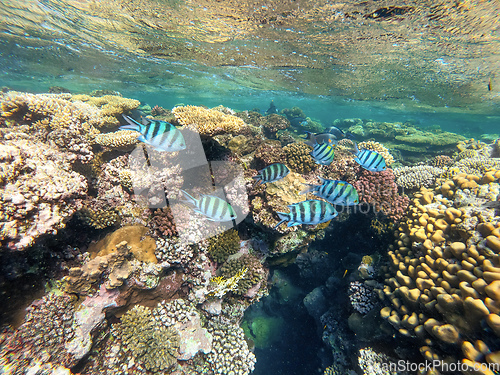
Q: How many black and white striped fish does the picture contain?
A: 7